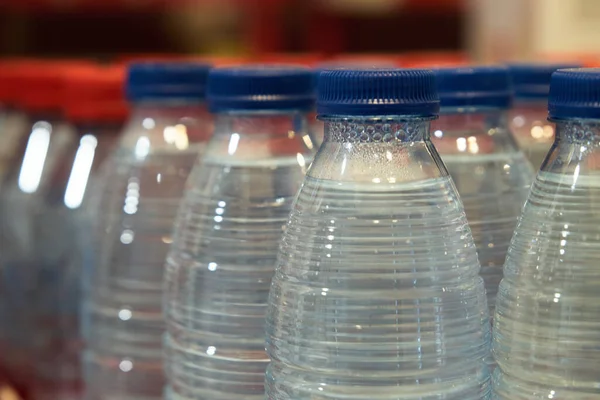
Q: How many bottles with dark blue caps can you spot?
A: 6